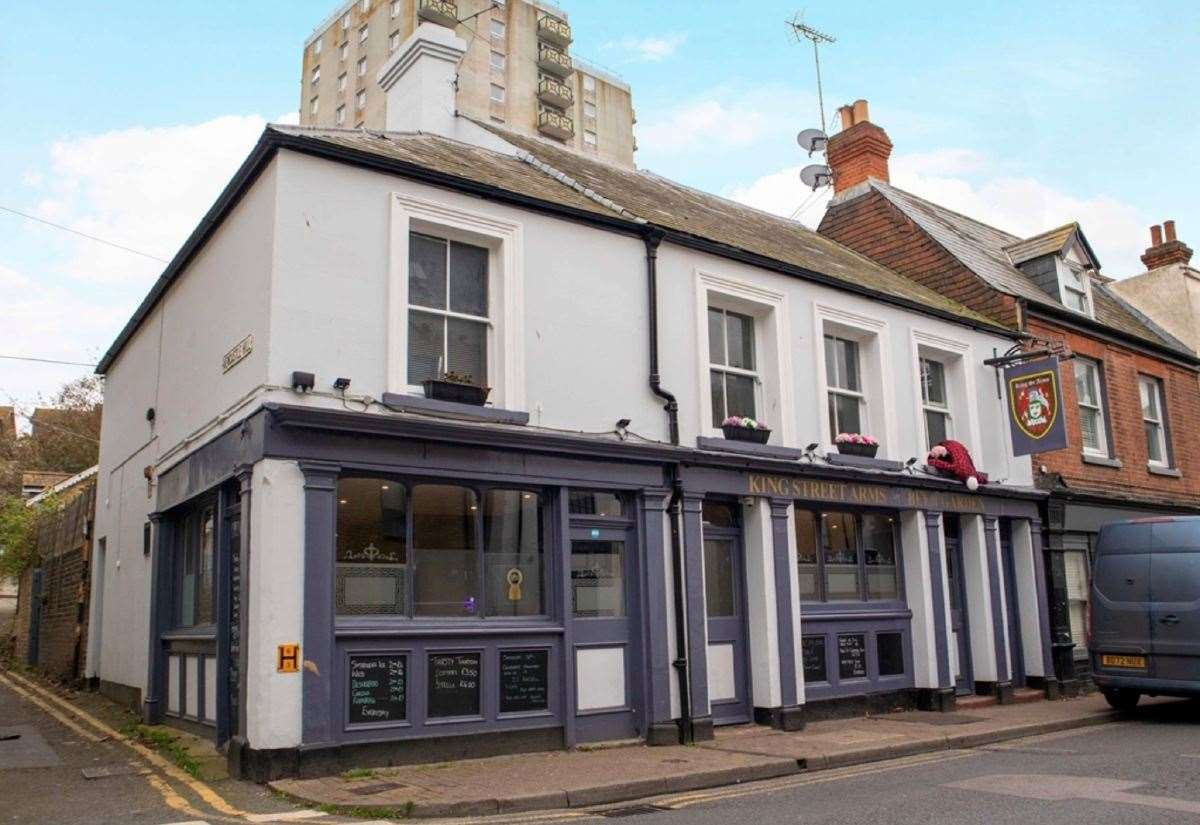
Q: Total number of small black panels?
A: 6